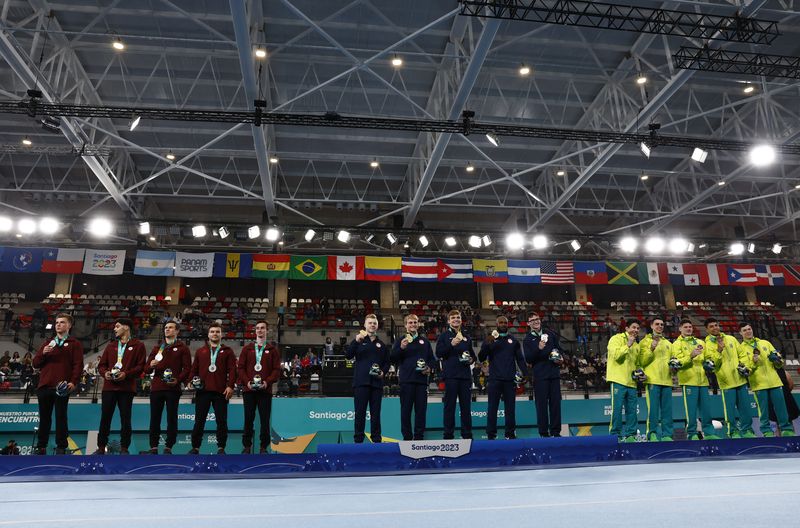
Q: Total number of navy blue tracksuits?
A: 5